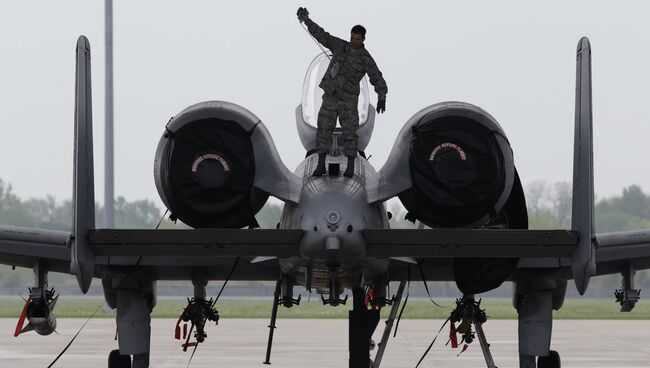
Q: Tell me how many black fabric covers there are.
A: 2